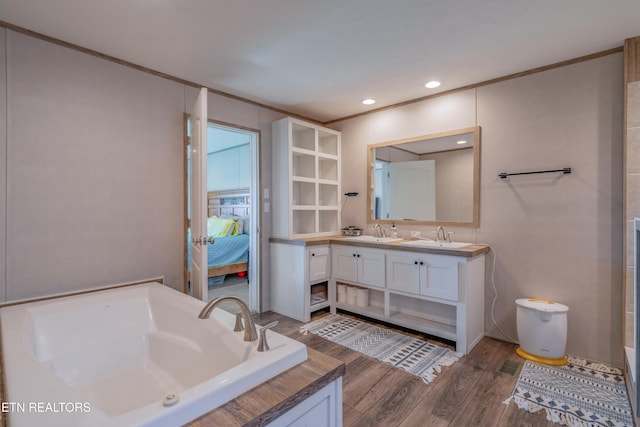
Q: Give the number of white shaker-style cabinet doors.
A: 5